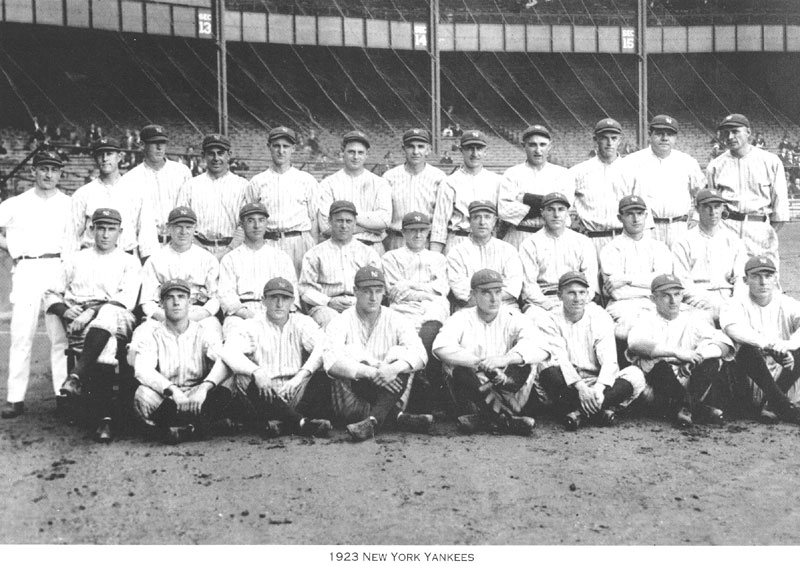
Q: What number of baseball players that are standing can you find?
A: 12